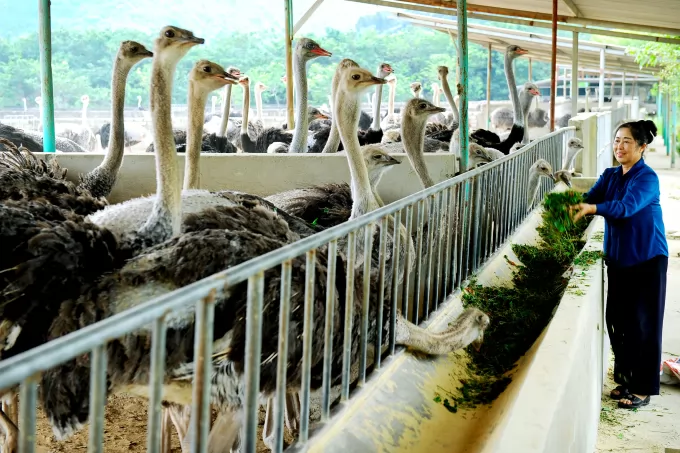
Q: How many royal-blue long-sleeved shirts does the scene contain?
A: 1